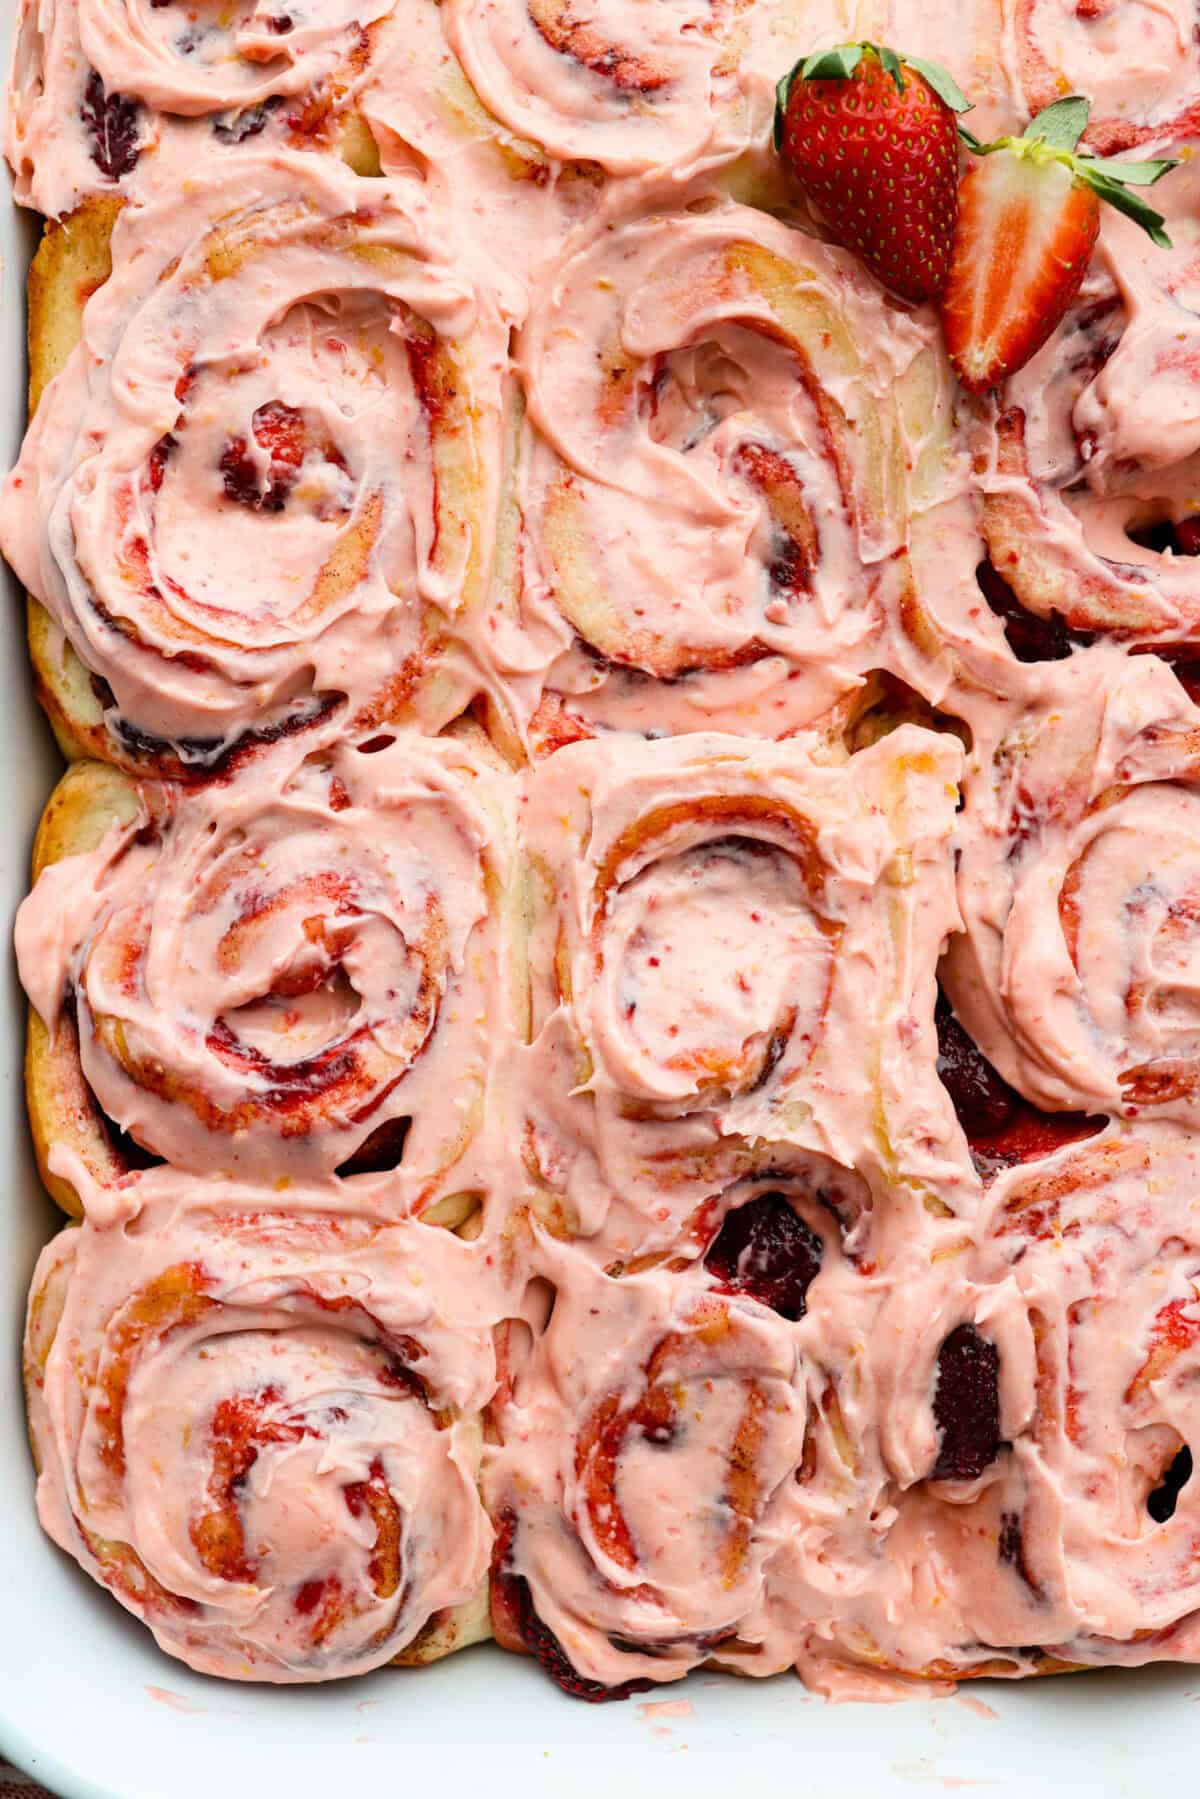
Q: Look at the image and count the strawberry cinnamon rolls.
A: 12